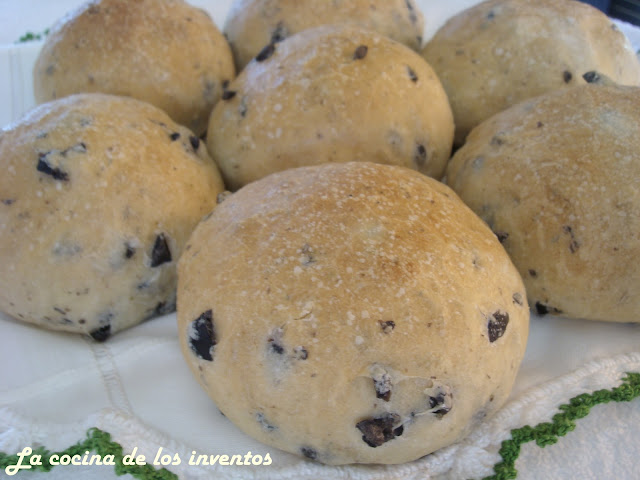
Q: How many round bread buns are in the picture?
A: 7